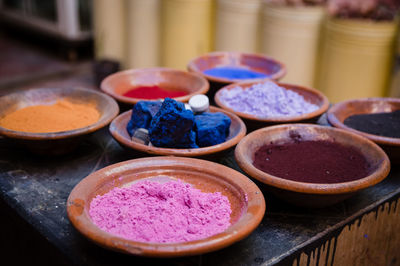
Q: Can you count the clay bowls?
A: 8